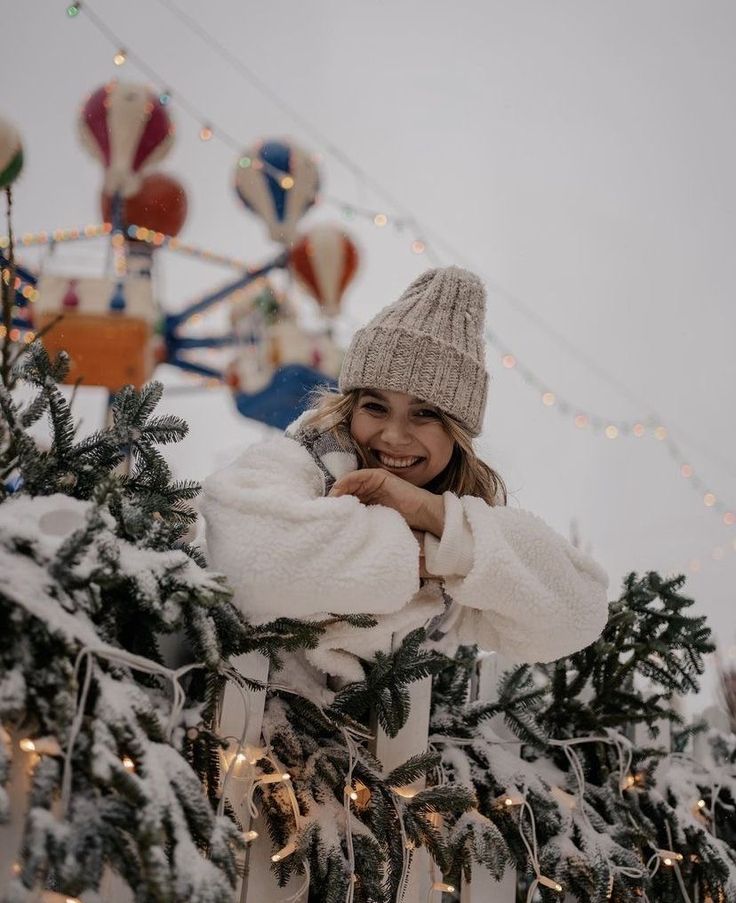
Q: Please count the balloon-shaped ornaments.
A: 5